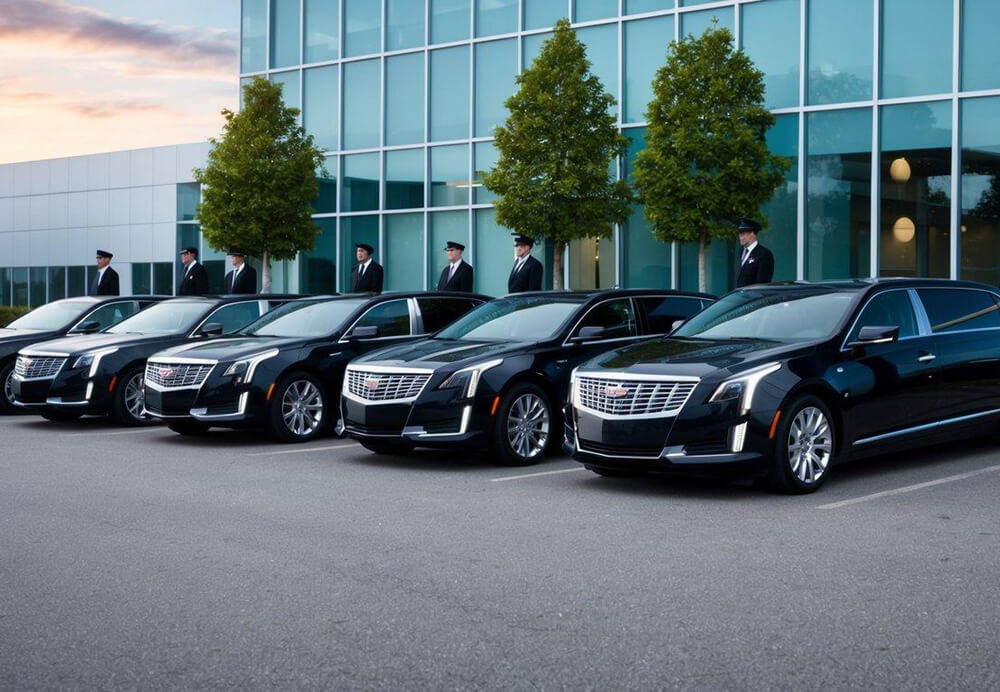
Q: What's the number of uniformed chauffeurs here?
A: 7